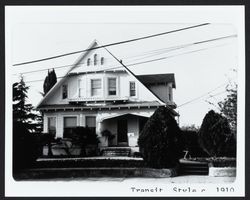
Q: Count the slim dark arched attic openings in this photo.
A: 3